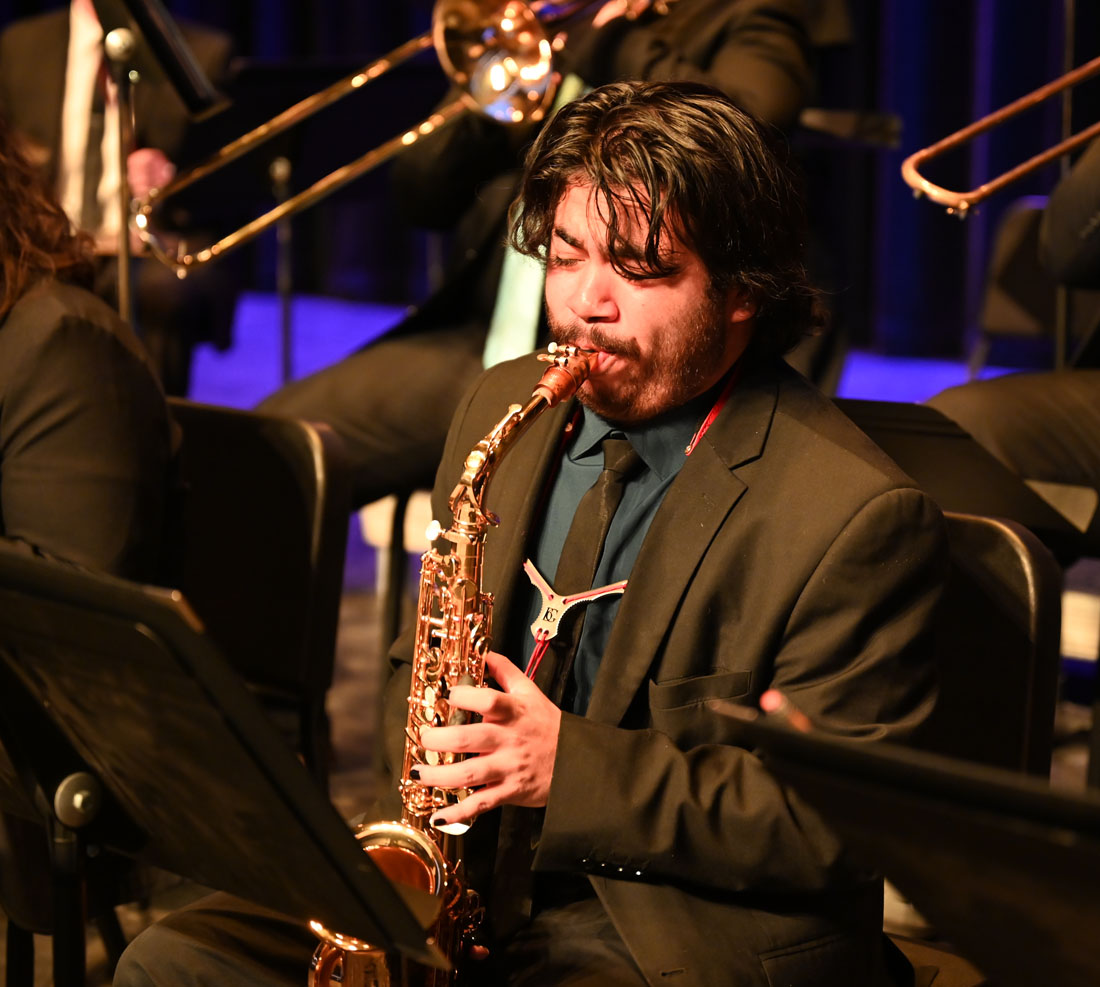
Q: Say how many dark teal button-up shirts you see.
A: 1